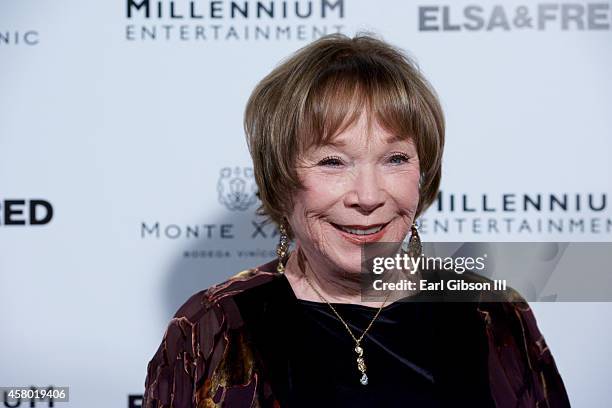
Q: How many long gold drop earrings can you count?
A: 2